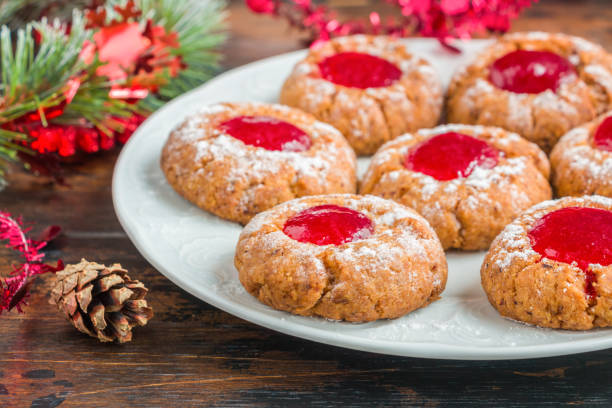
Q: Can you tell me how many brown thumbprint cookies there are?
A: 7